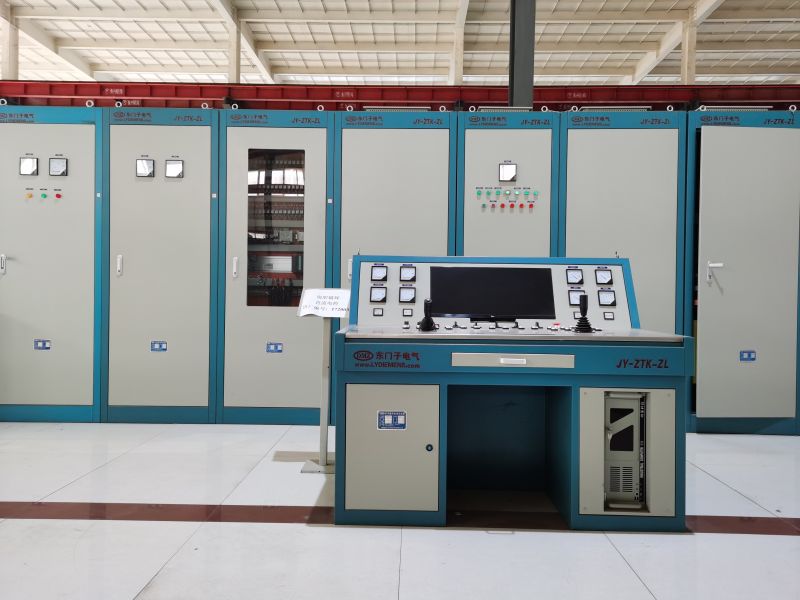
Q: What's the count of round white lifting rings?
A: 14